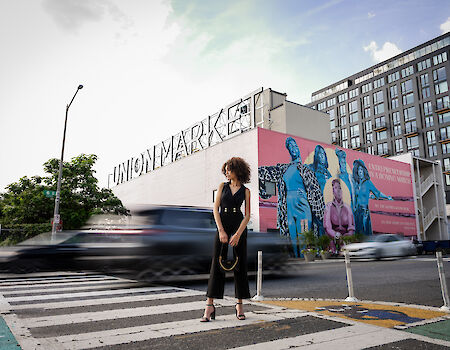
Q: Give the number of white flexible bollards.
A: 3